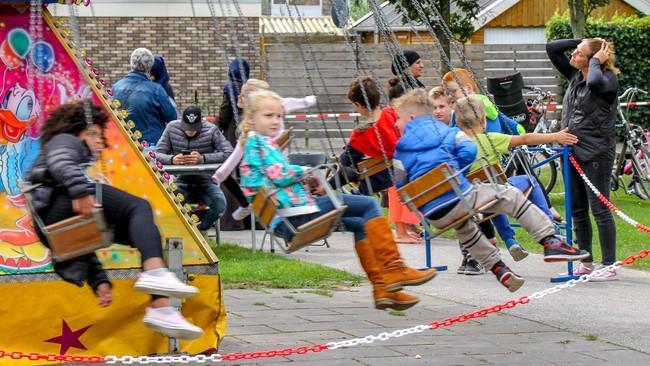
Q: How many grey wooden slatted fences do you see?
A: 1